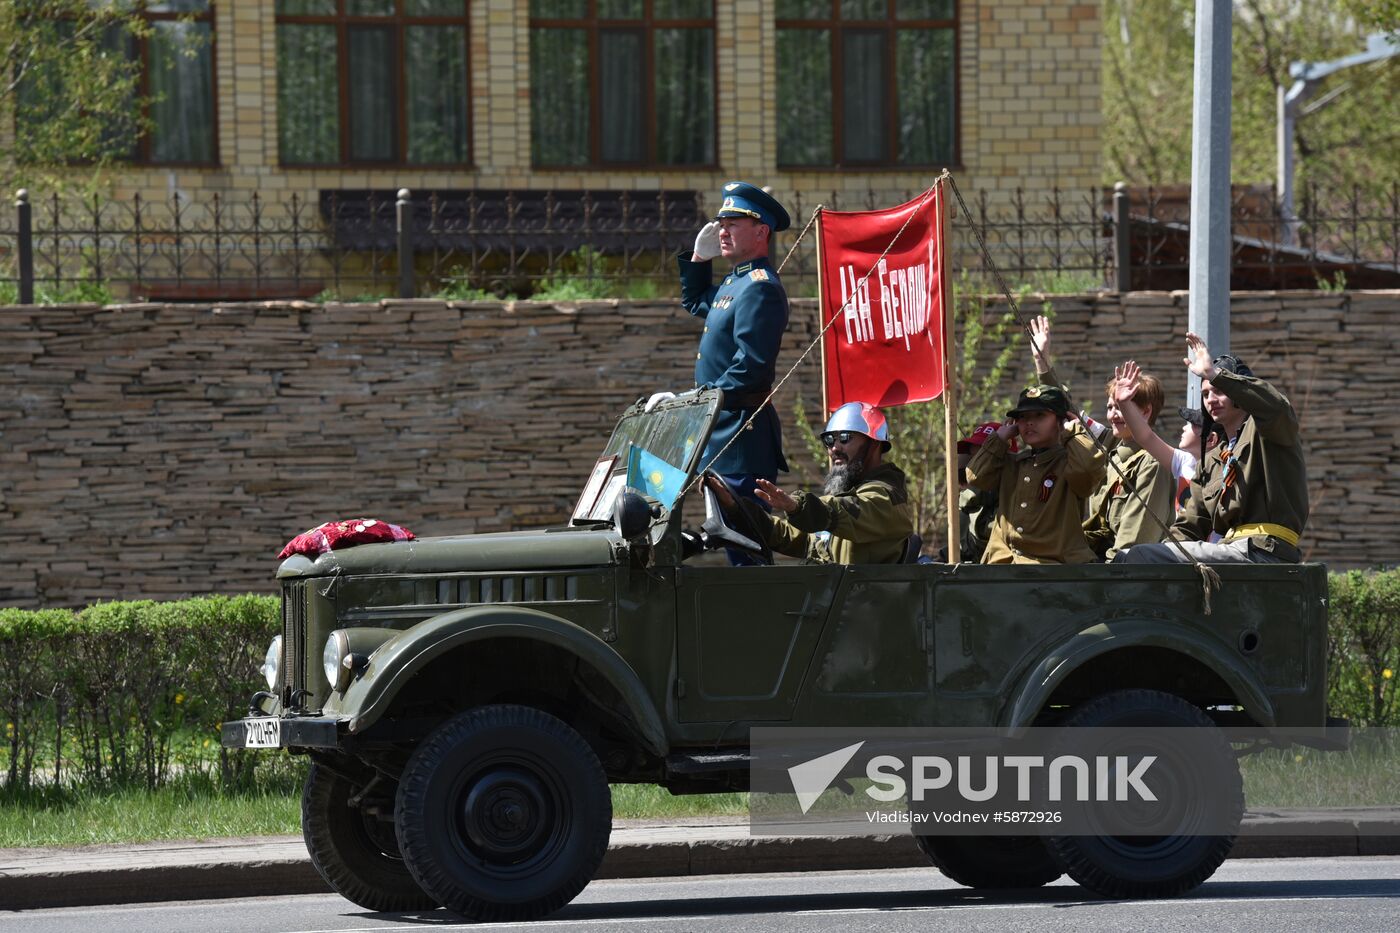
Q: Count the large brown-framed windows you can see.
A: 4